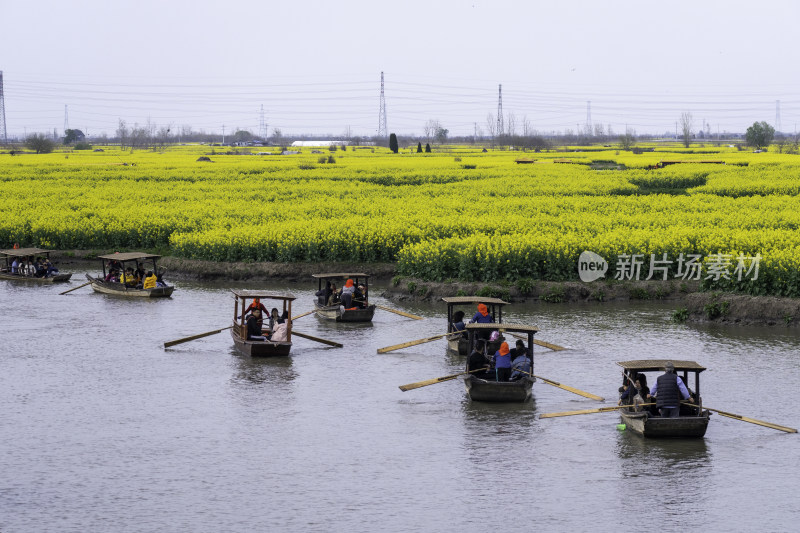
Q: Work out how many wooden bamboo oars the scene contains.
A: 11